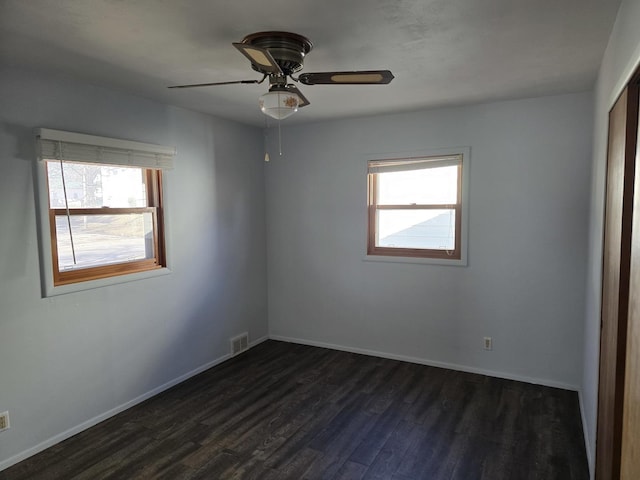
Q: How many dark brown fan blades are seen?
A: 4